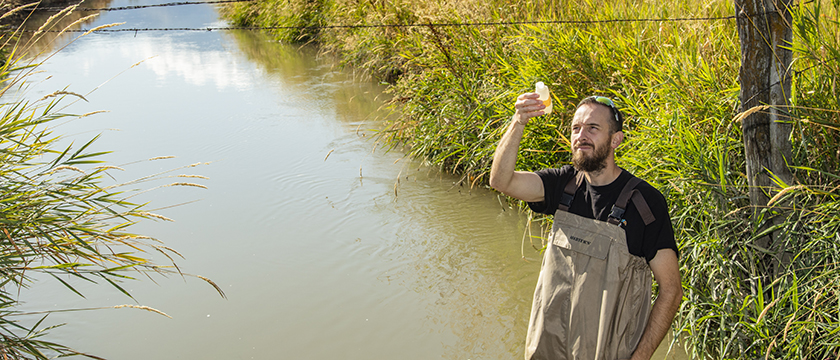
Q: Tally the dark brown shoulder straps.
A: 2